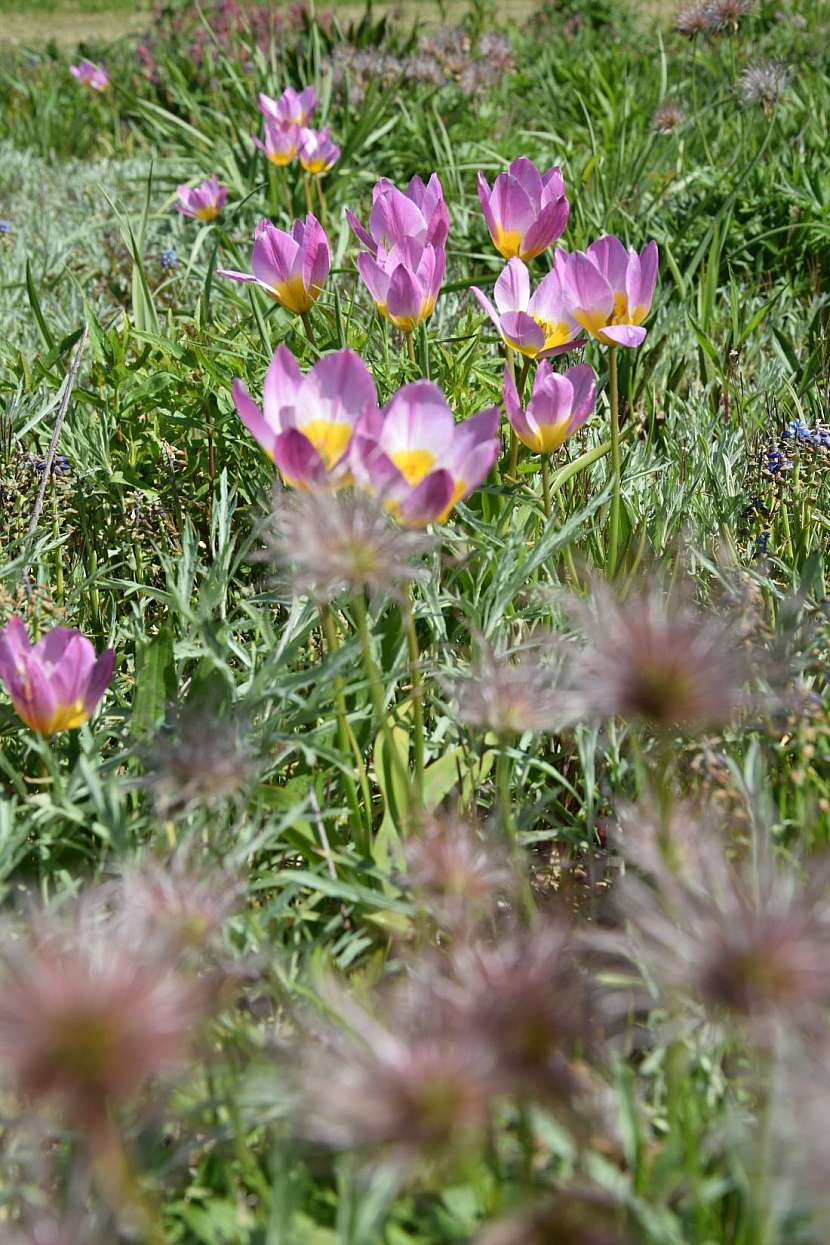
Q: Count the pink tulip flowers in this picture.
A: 15